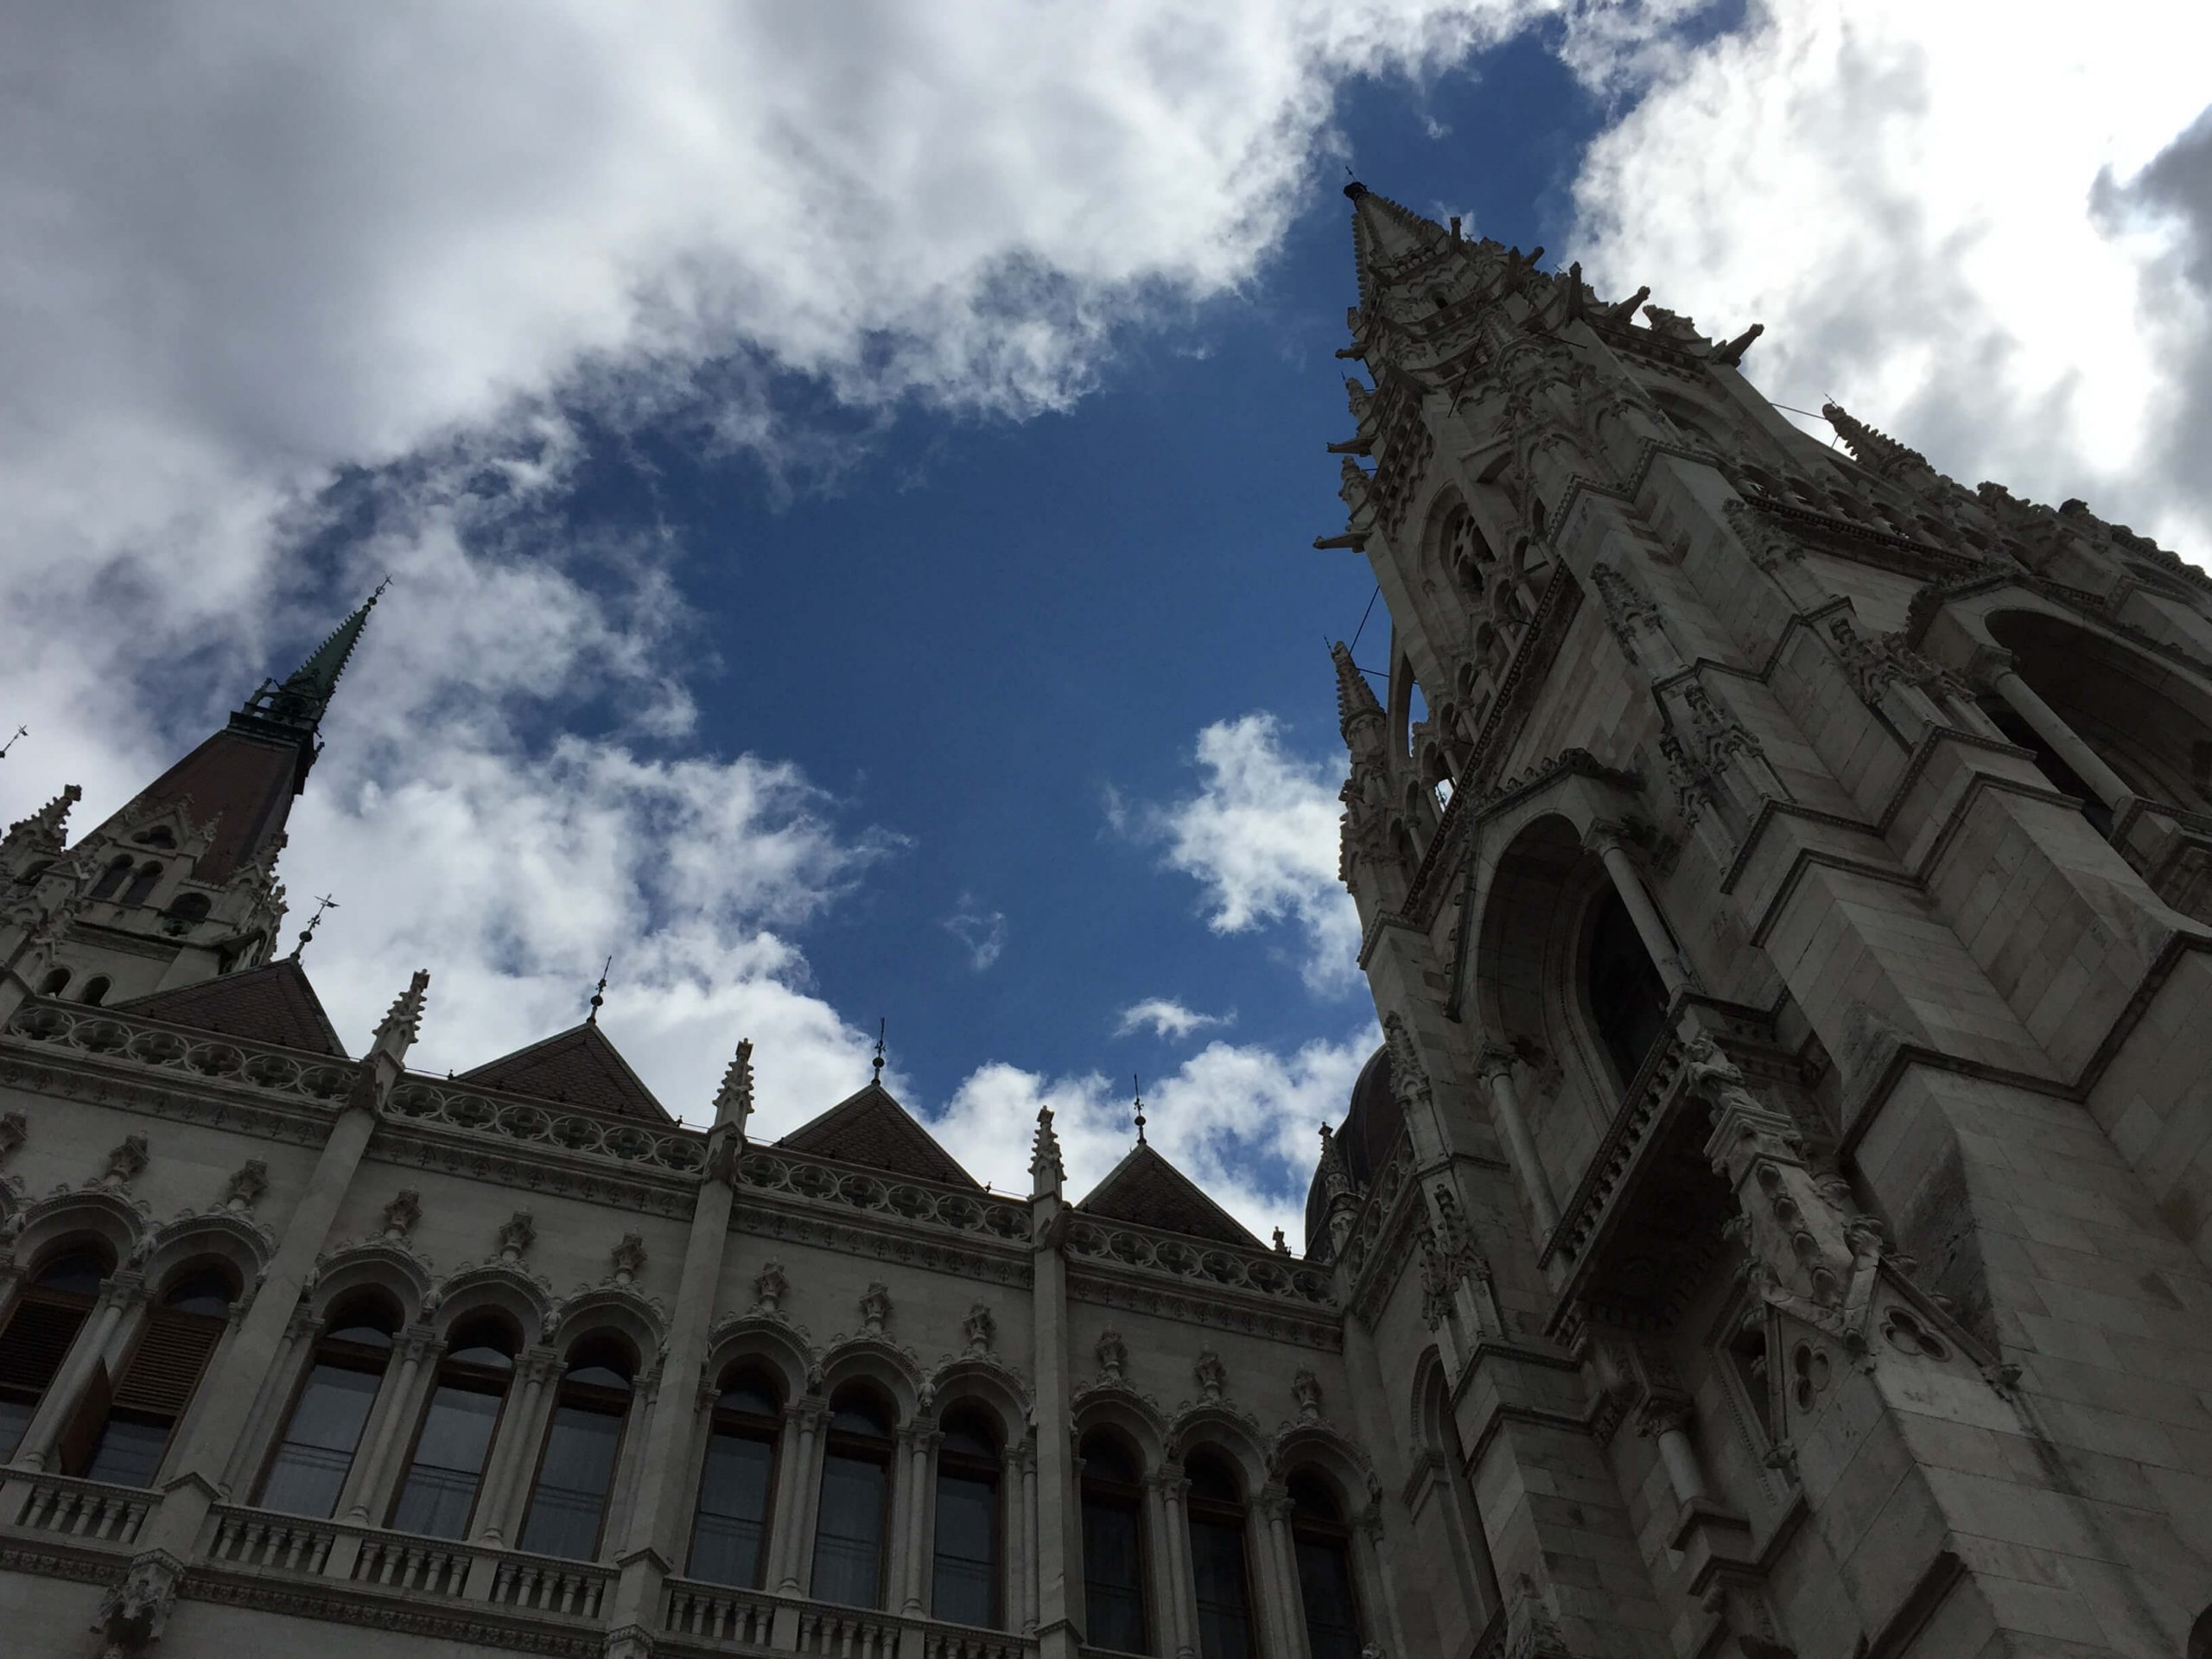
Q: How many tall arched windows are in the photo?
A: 11